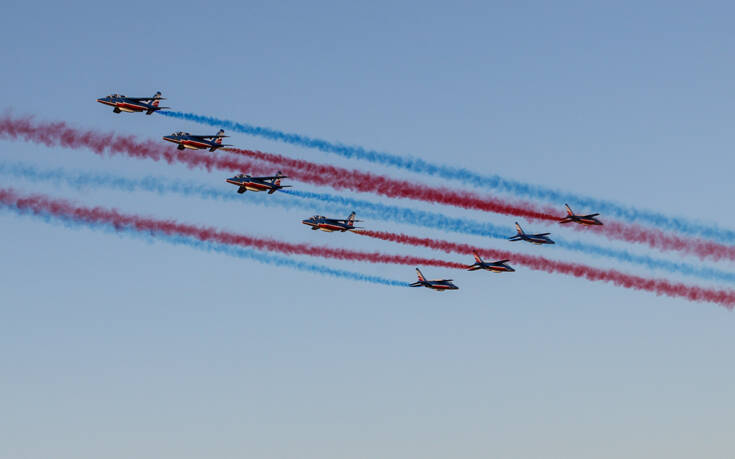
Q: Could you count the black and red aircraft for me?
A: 8